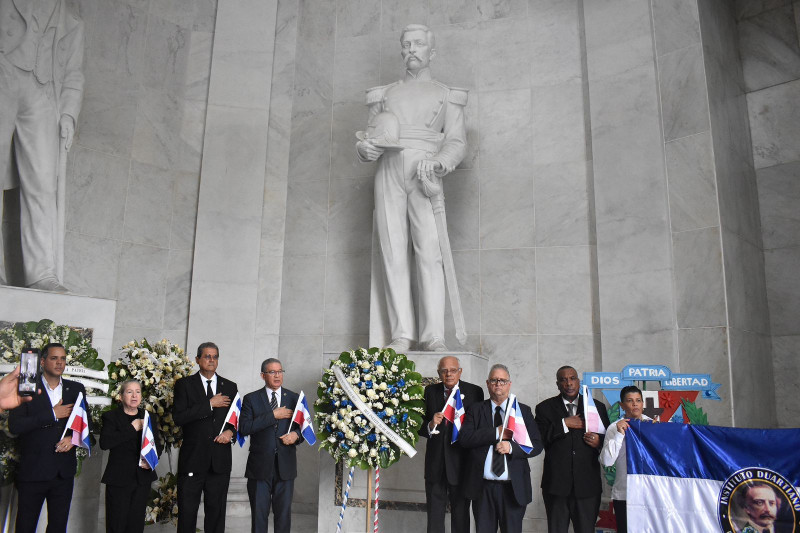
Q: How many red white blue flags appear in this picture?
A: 7